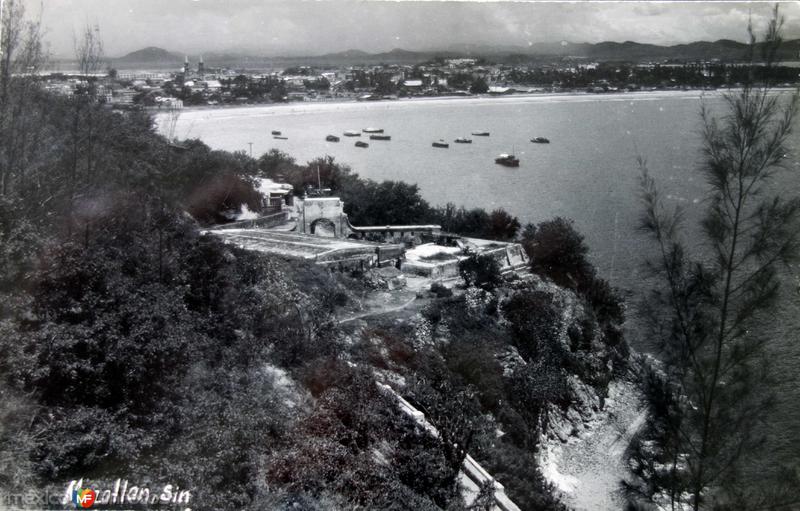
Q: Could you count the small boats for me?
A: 12